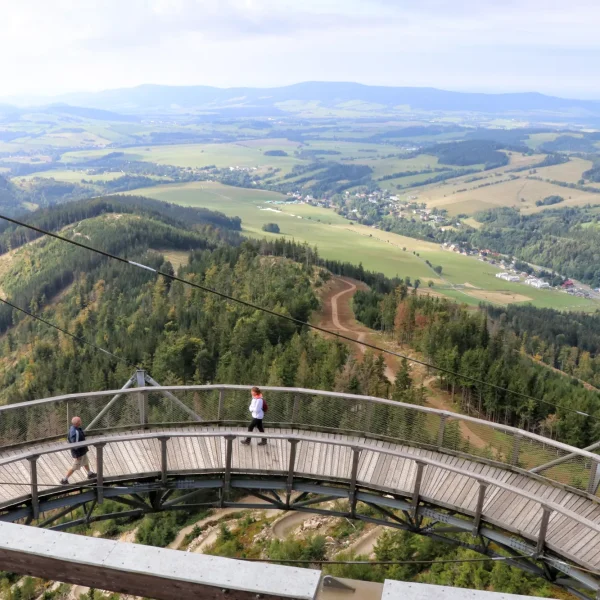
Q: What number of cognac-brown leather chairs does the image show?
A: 0